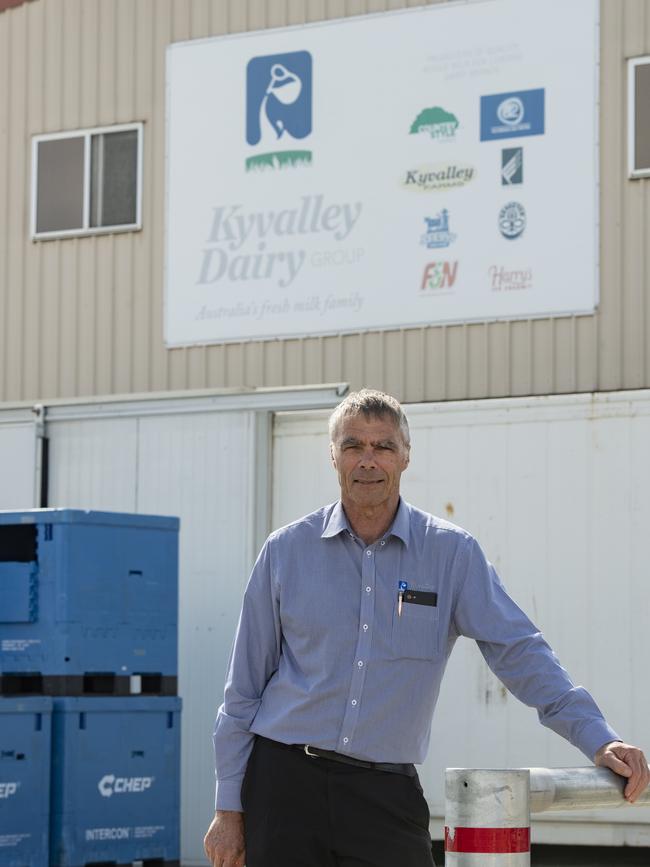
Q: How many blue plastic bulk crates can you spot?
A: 3